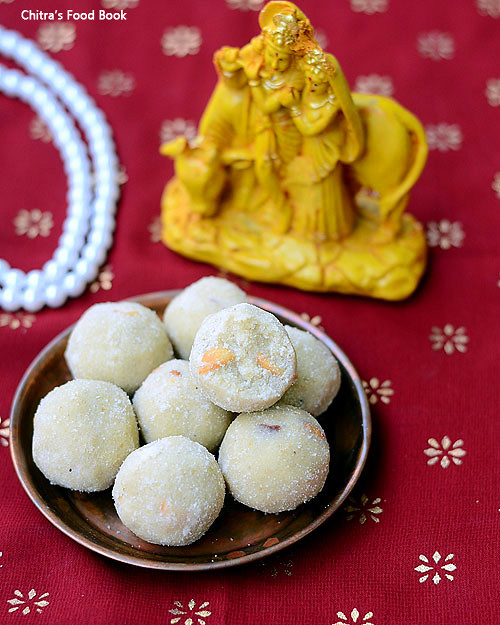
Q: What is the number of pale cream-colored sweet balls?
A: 8